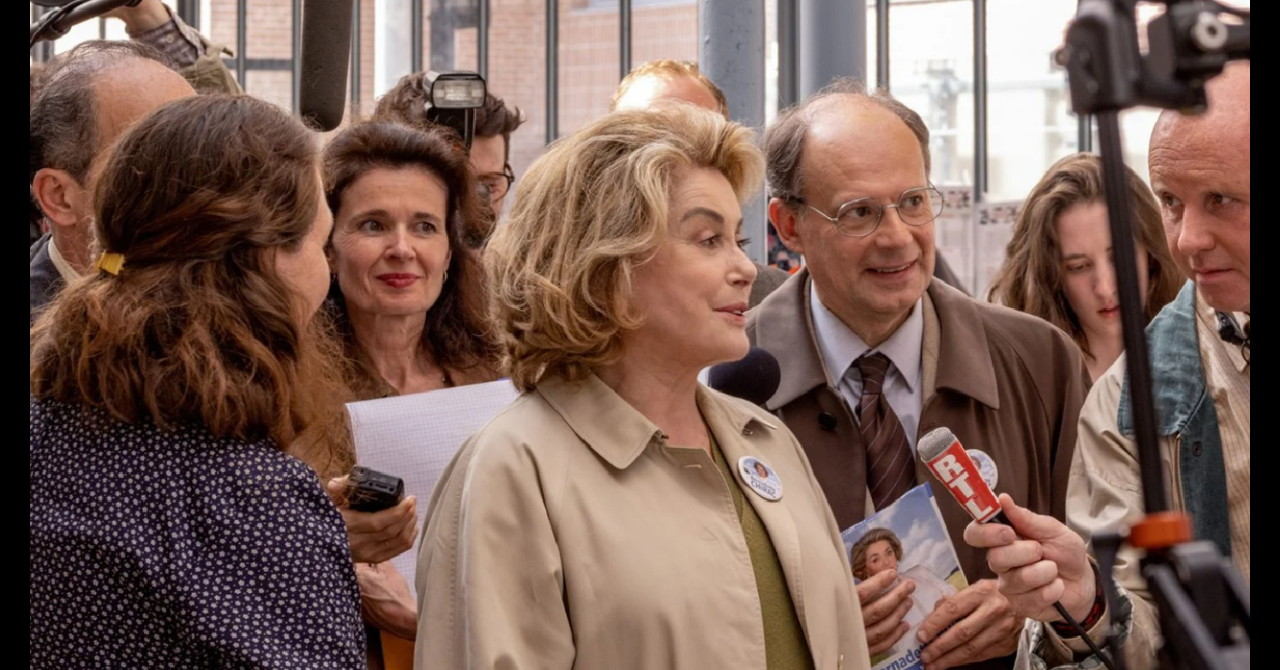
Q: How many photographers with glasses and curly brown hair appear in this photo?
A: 1